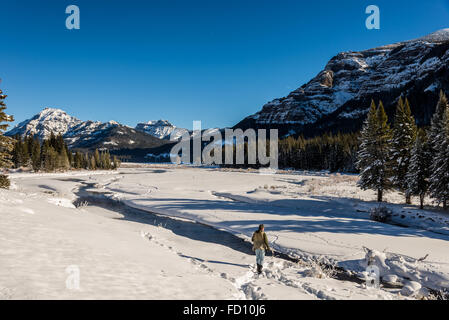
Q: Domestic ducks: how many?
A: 0